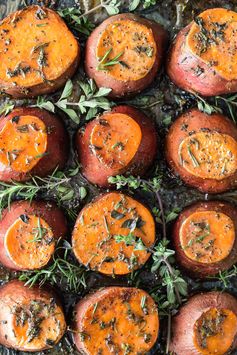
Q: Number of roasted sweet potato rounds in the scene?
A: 12